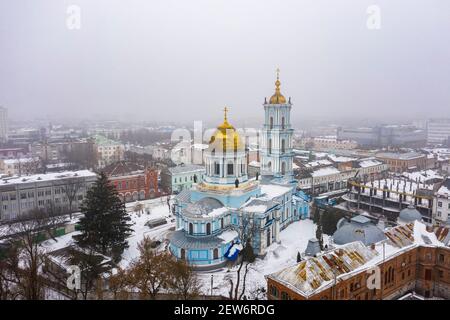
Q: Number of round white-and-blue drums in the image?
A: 1